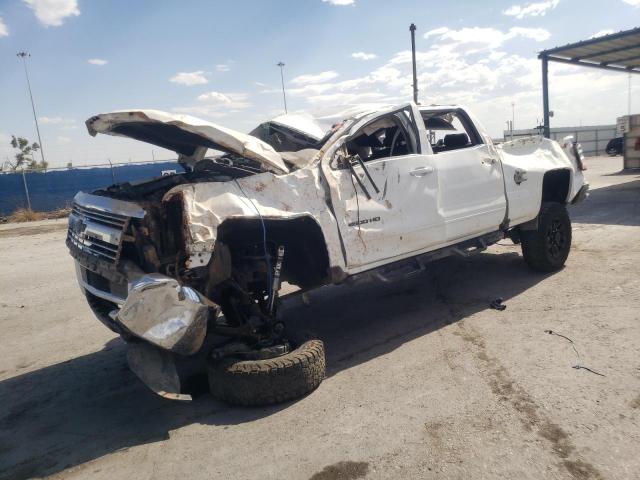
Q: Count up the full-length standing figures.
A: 0